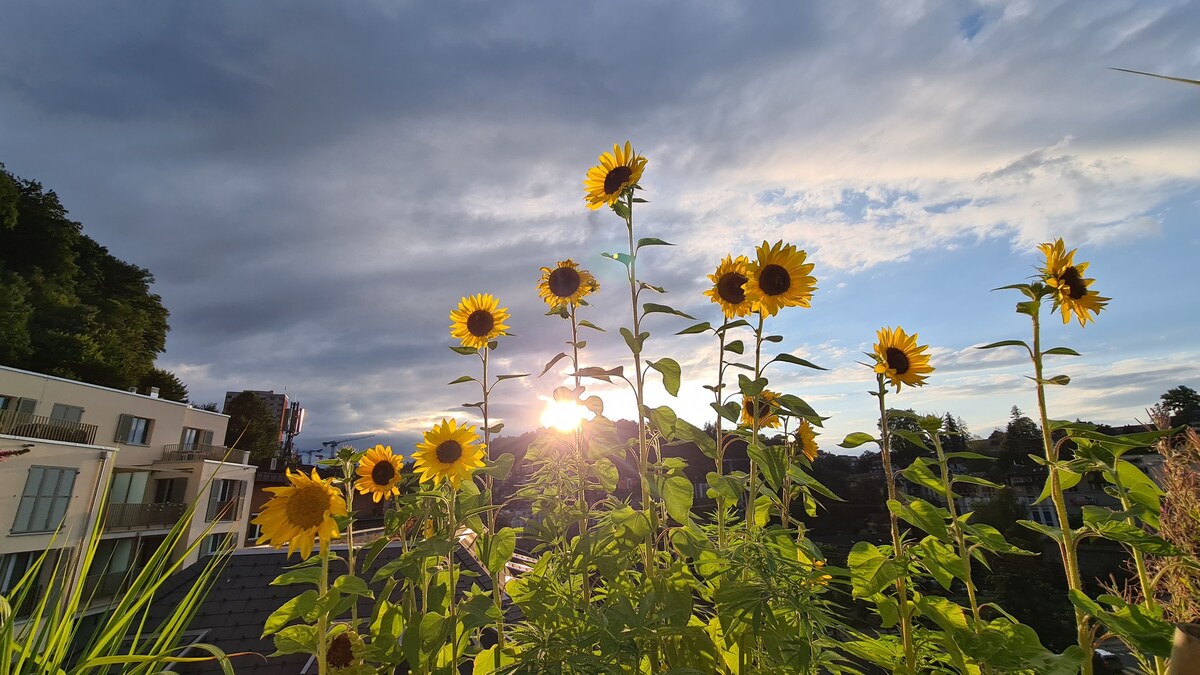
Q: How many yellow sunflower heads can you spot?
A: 12